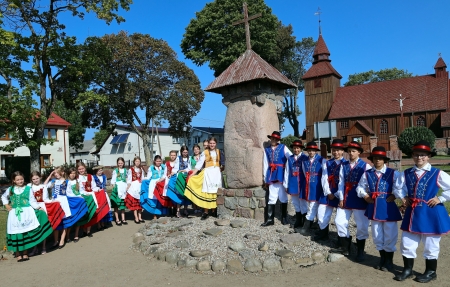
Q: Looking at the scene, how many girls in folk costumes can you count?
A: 14